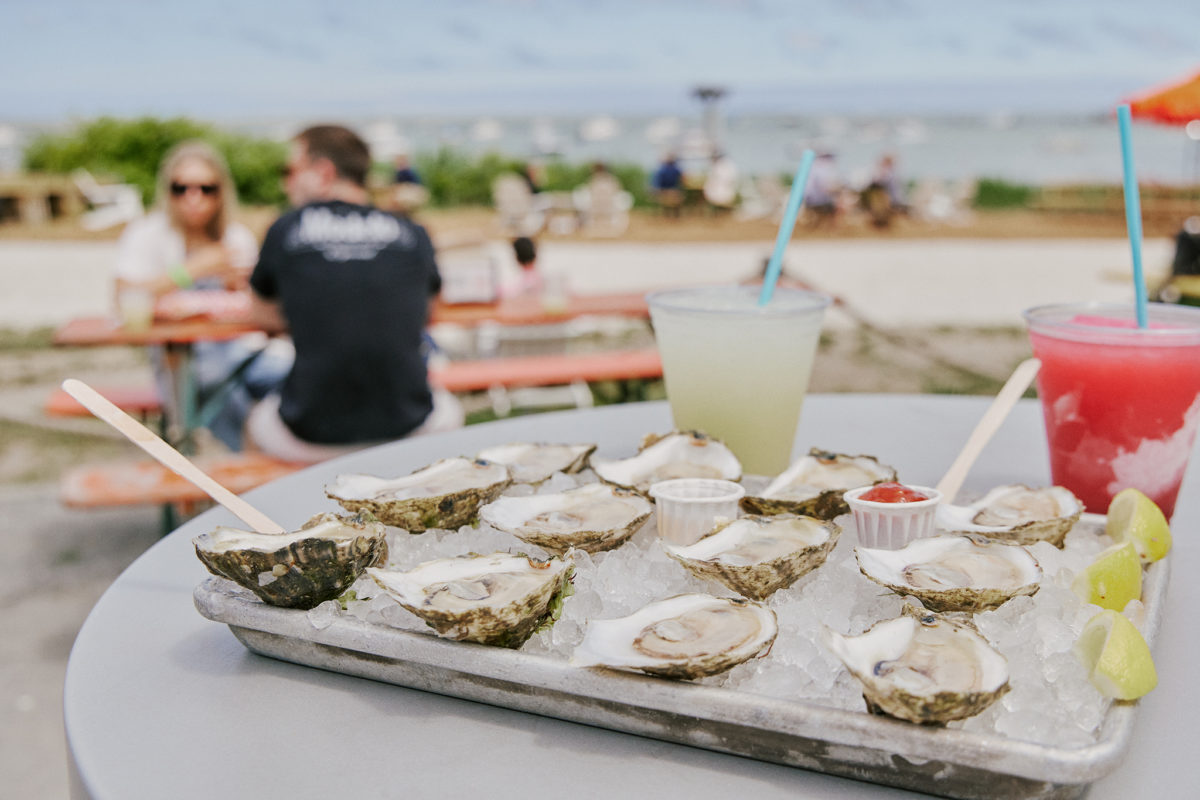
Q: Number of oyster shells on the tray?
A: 12